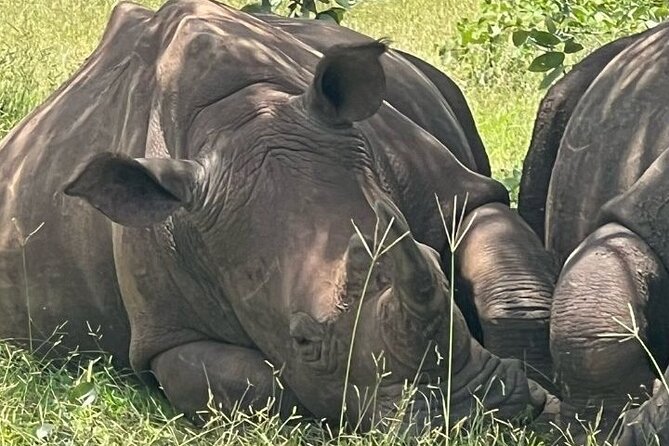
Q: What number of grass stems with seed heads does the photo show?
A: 4